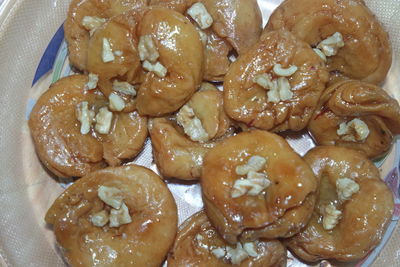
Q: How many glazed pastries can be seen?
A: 12